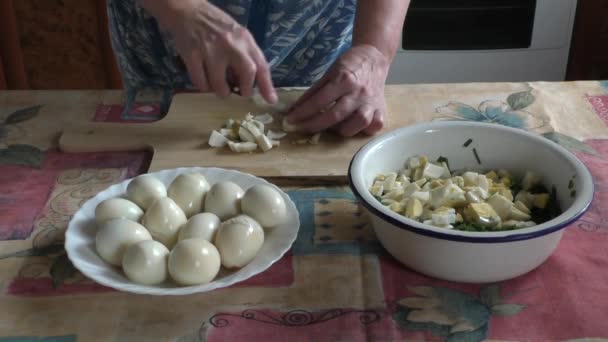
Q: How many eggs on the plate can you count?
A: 11